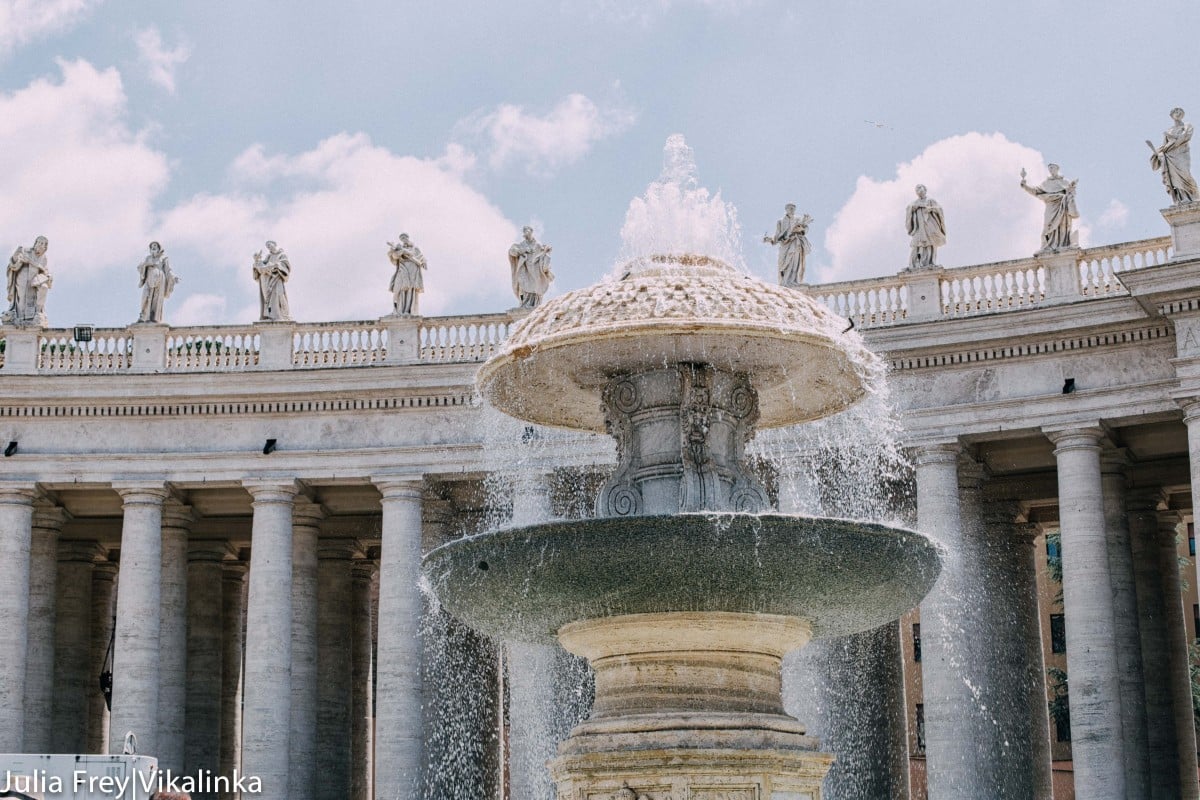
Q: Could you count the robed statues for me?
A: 9